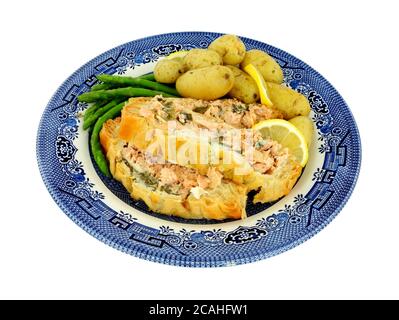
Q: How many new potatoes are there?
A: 8